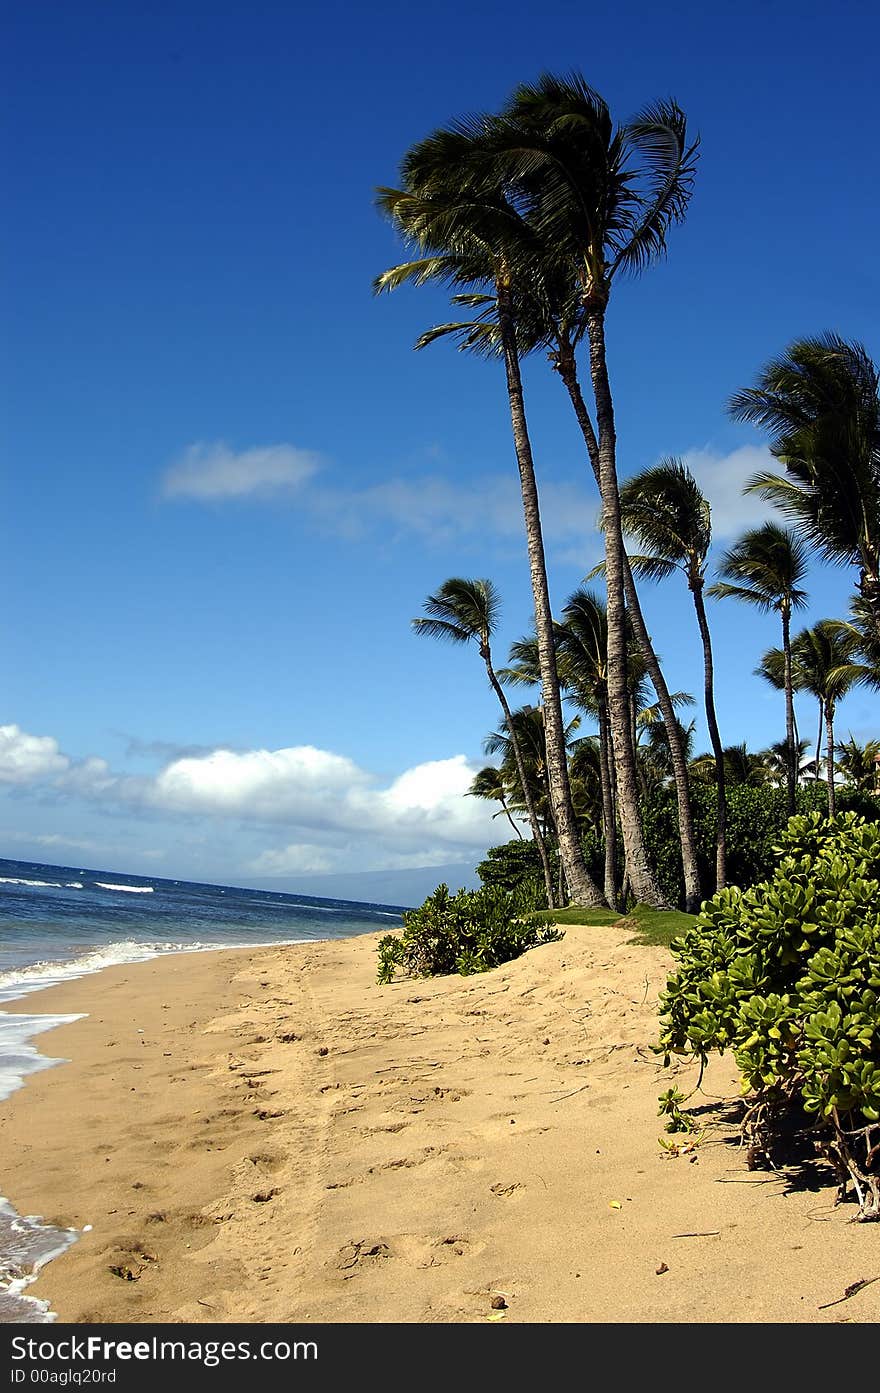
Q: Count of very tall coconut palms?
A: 3